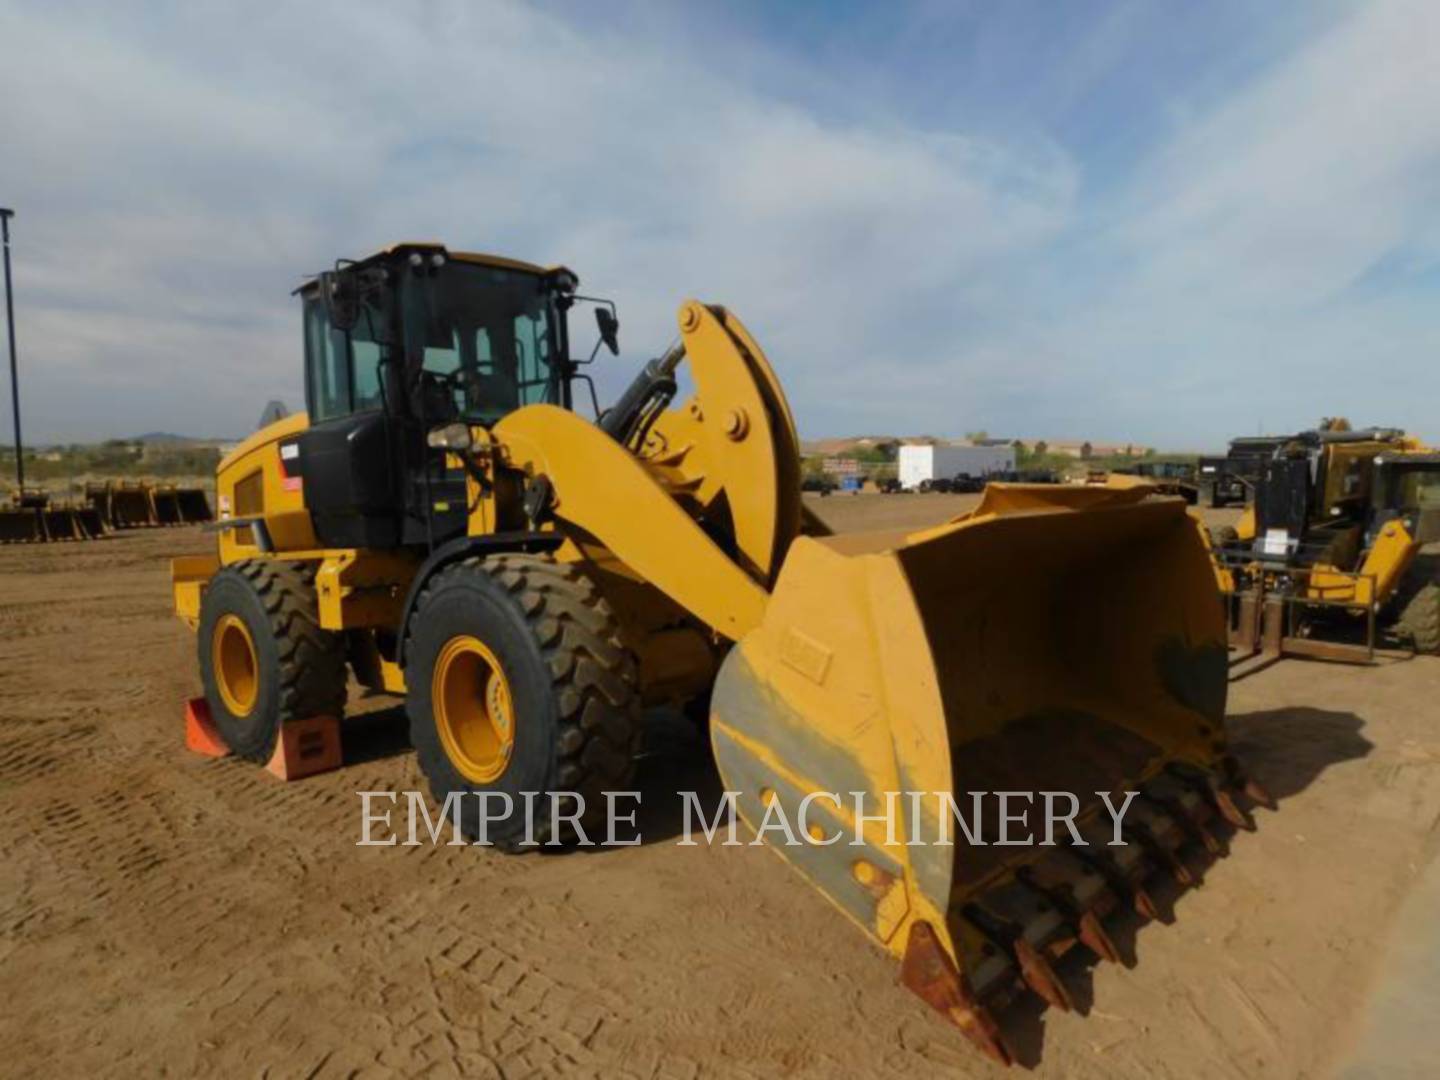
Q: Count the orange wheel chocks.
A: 2